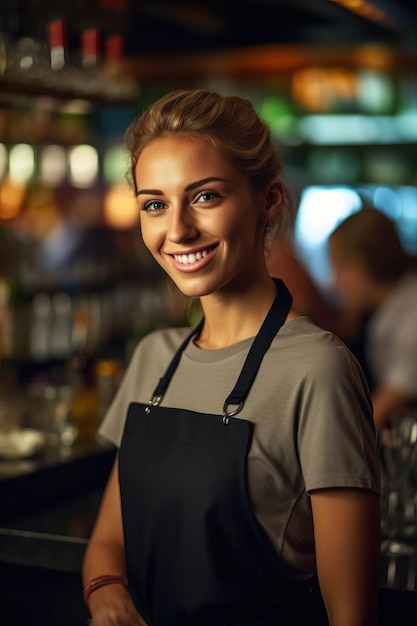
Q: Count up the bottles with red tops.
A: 3